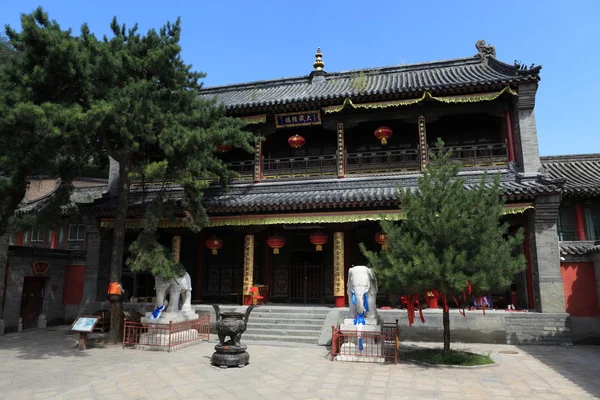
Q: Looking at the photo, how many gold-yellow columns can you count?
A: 3